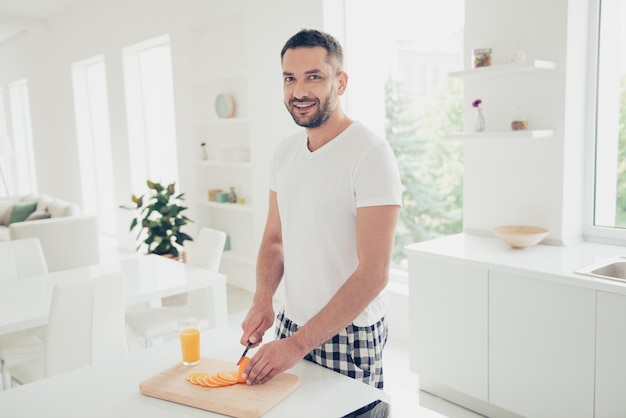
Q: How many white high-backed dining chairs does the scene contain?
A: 3